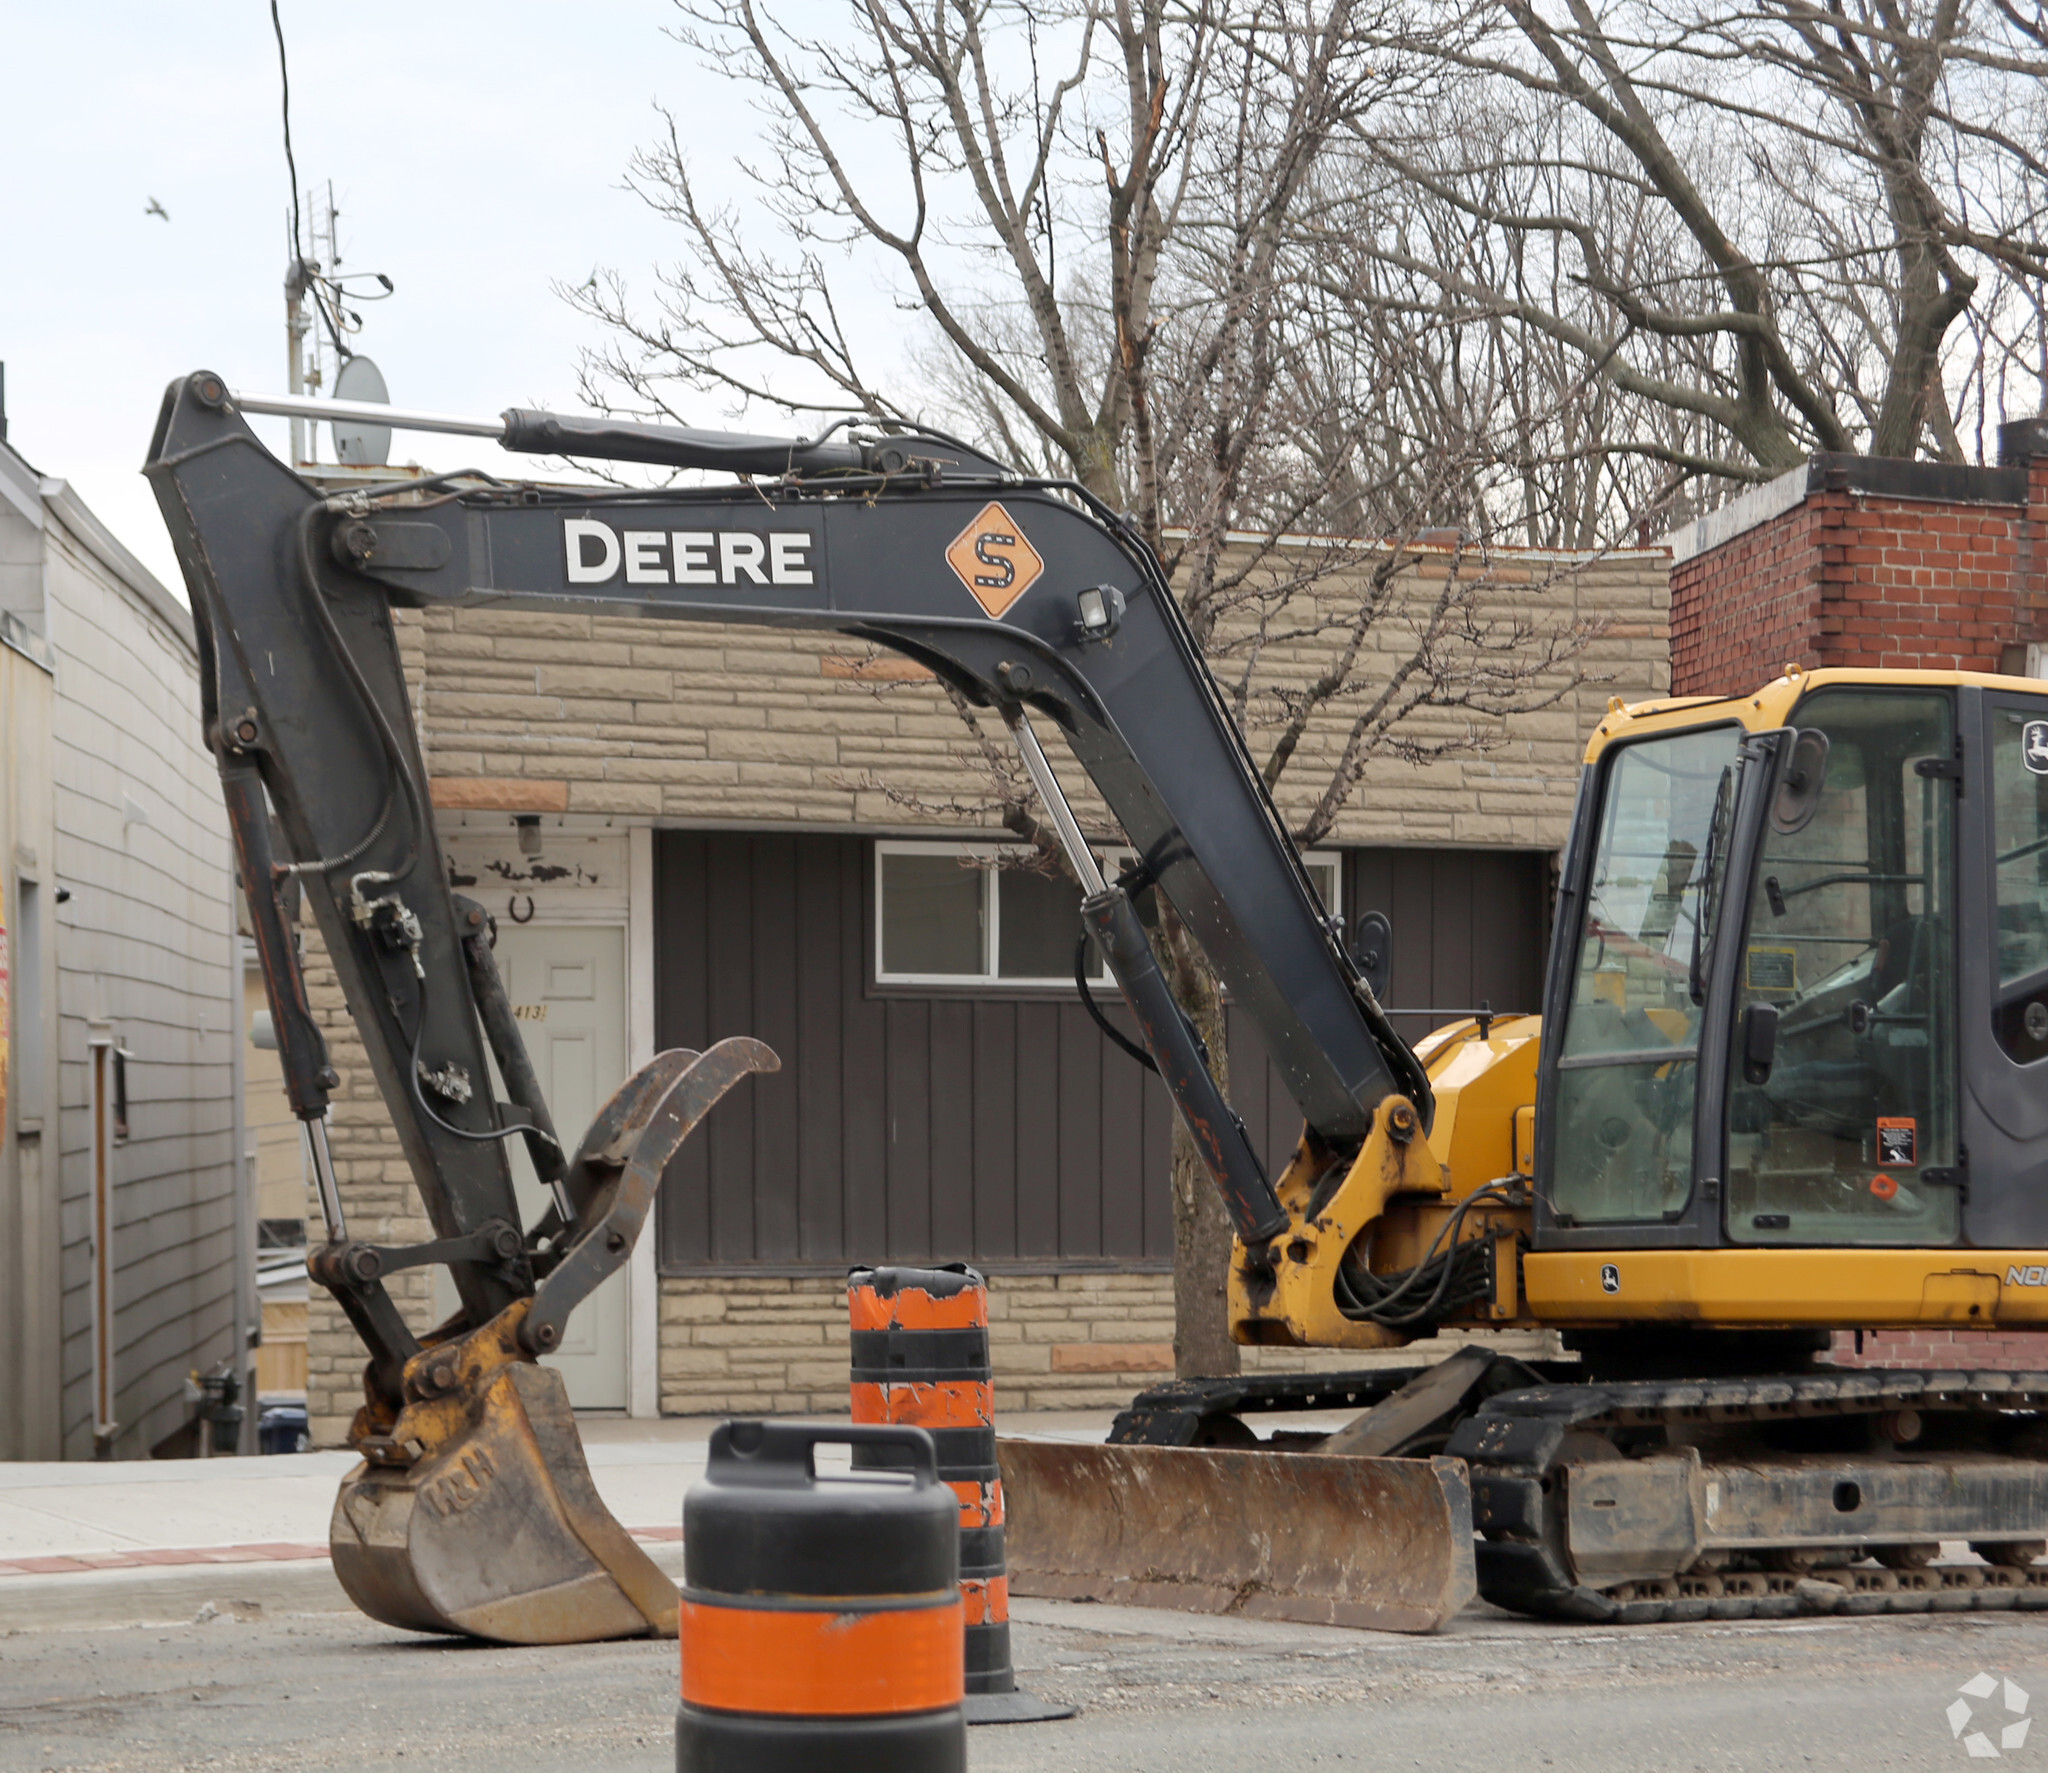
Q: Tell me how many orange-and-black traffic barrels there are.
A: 2